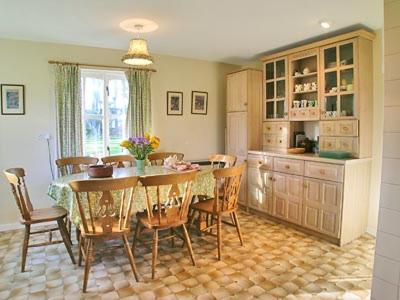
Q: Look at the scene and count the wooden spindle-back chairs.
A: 8